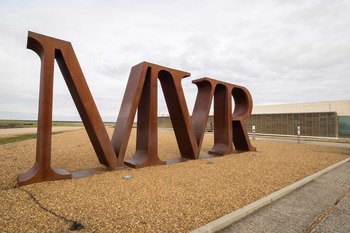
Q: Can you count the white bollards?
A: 2